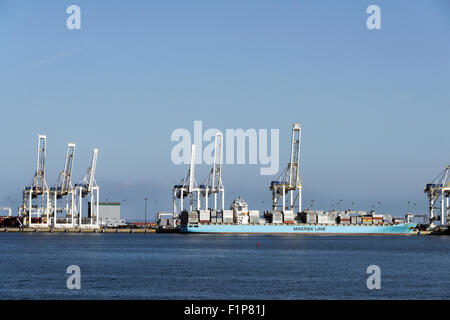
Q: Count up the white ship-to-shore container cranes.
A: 7